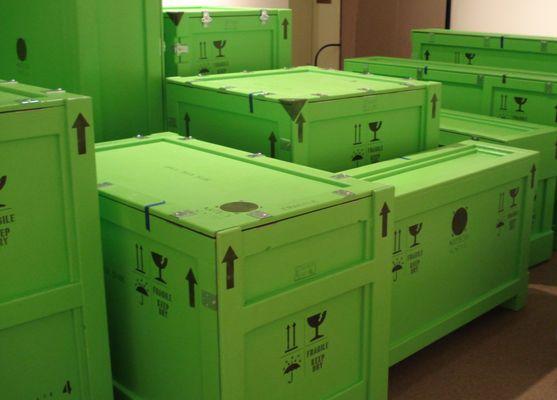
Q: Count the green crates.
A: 9